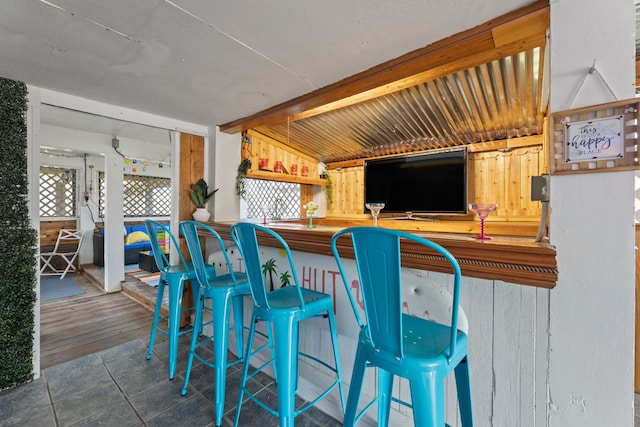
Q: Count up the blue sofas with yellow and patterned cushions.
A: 1